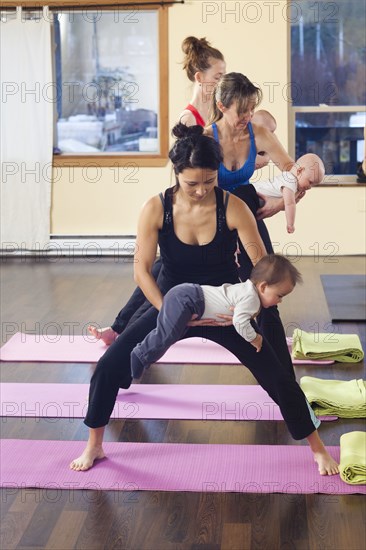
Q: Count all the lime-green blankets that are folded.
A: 3